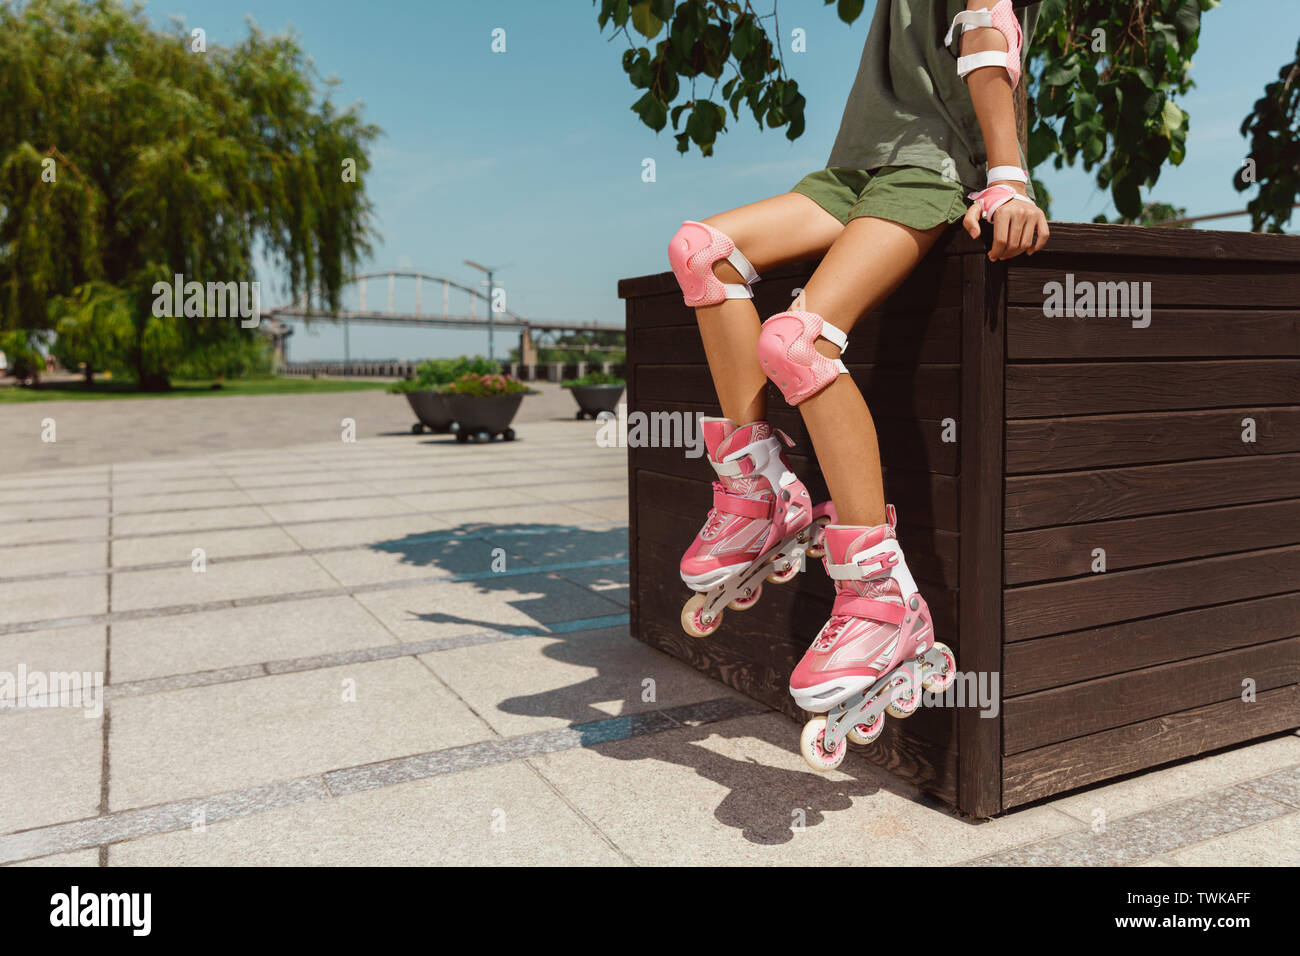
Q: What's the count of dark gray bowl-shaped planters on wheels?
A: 3